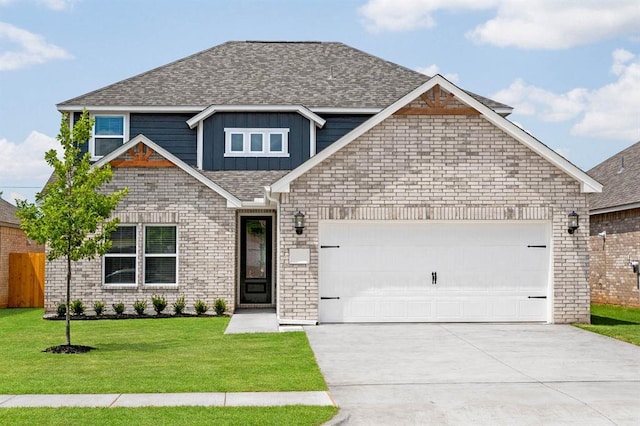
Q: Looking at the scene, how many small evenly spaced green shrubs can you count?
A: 9